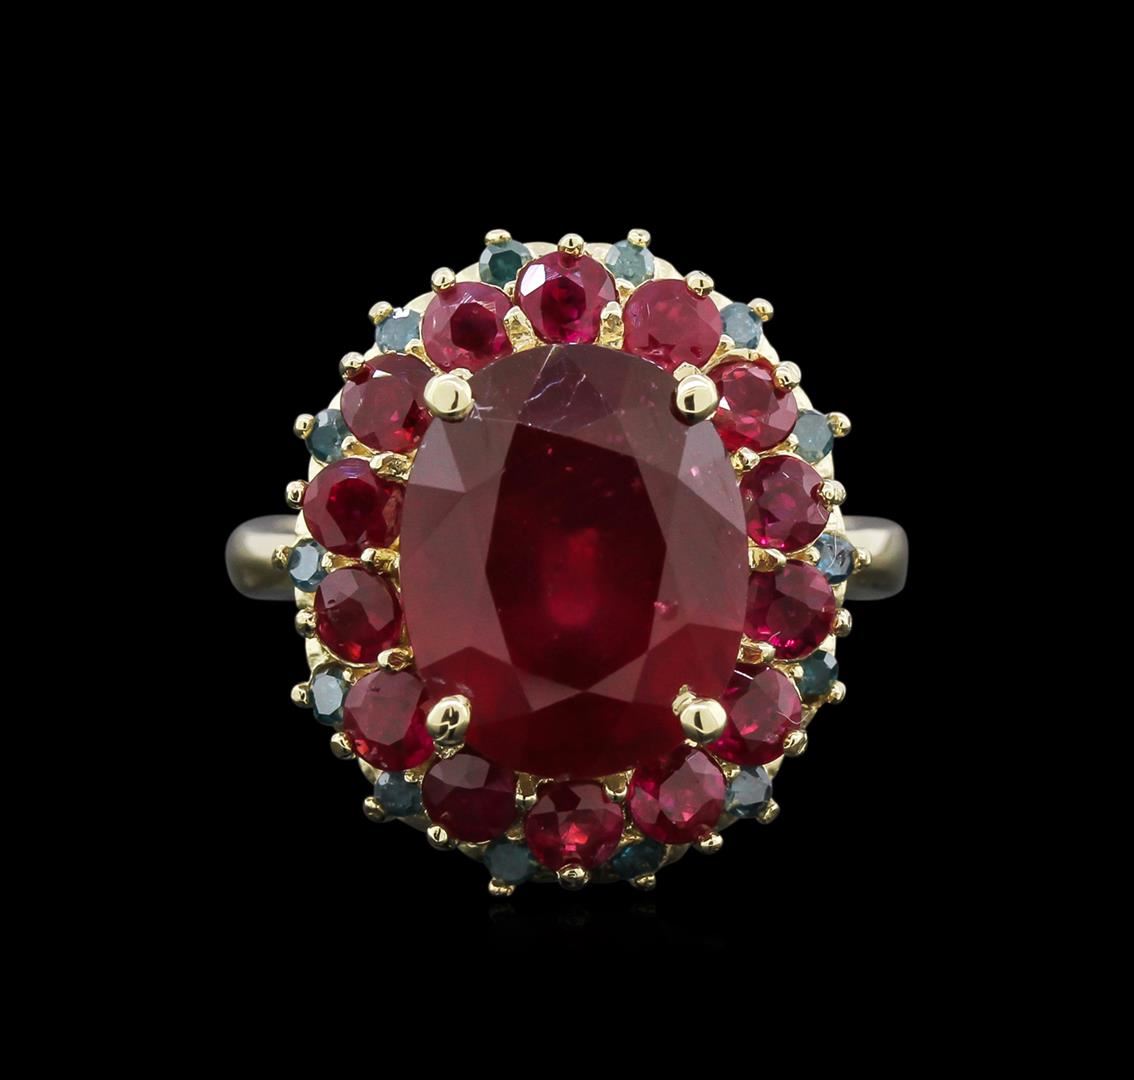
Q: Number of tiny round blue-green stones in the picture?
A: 14